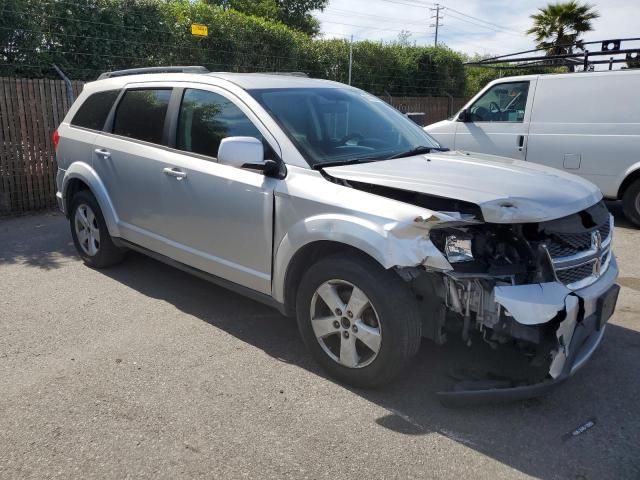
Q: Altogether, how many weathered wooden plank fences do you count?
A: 1